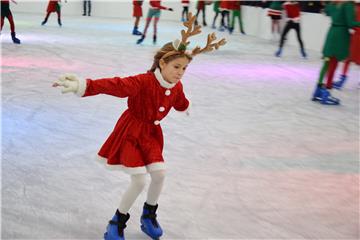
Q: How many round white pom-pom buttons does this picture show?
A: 3